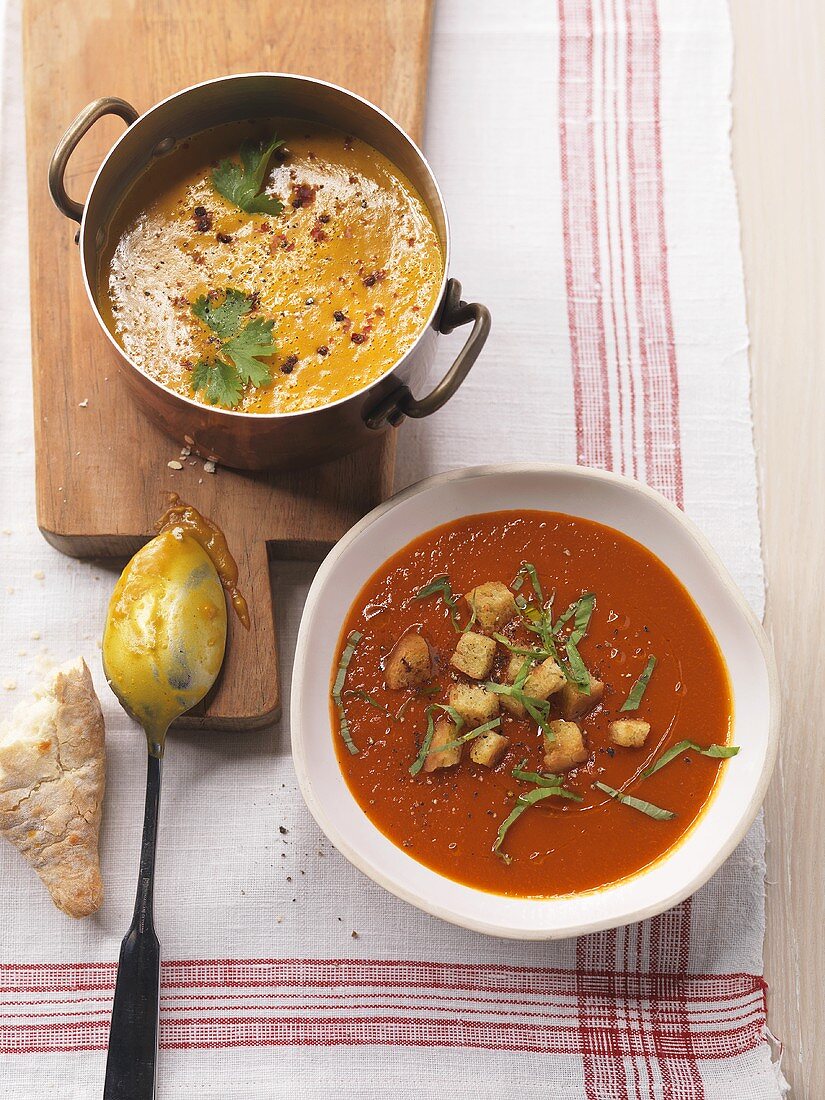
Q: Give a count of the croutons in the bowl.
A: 12